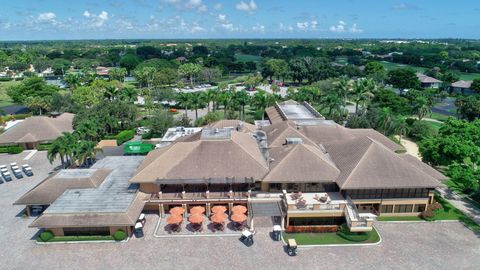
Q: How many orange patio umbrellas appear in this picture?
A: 8